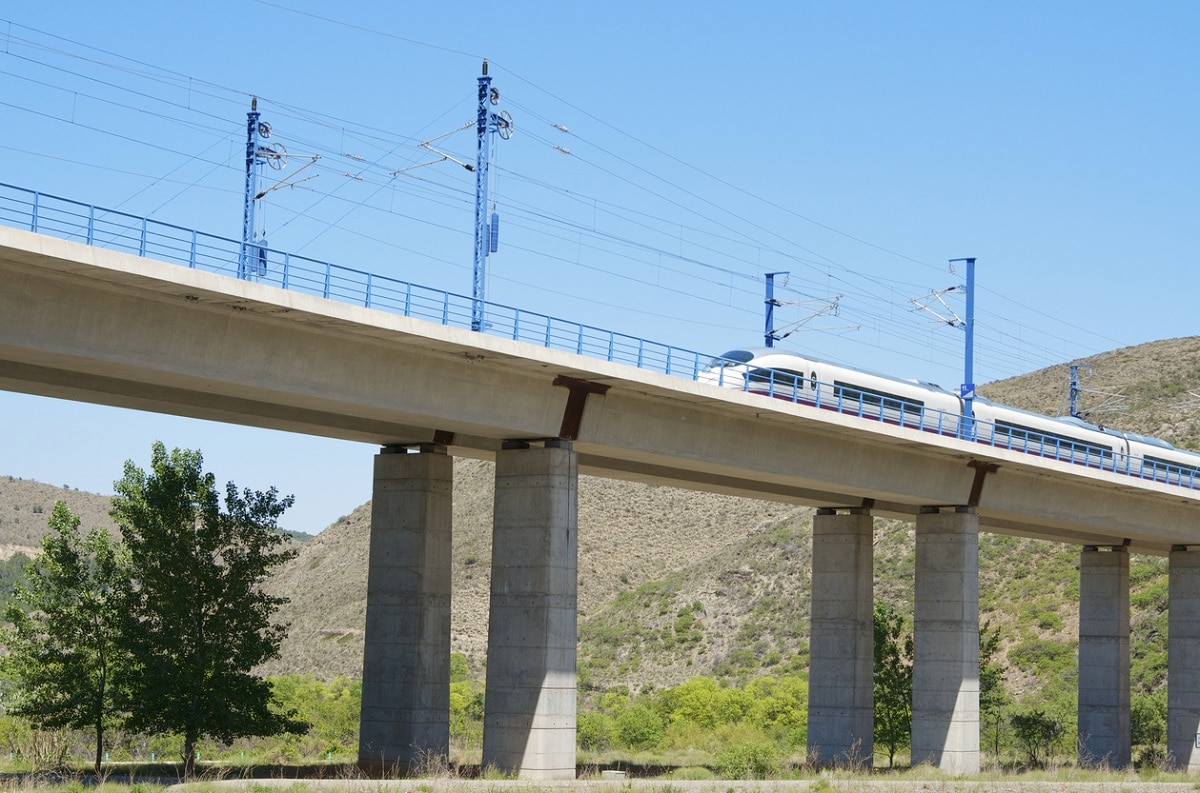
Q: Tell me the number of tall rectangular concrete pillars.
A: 6